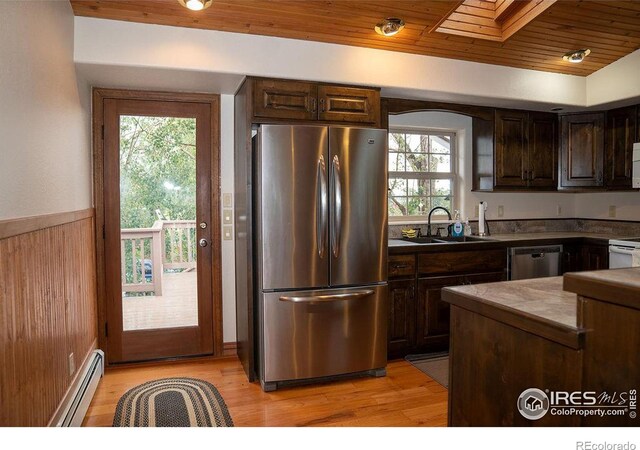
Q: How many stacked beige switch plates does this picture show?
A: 3